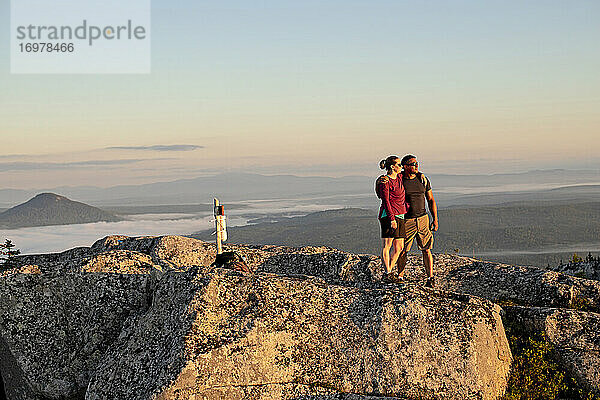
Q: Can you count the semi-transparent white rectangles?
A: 1